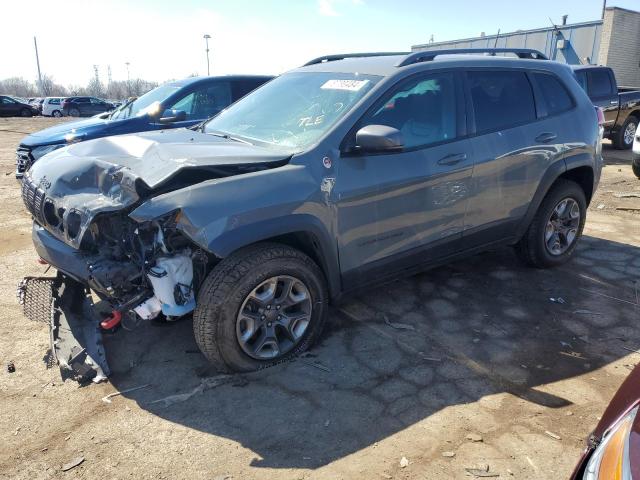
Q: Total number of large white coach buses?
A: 0